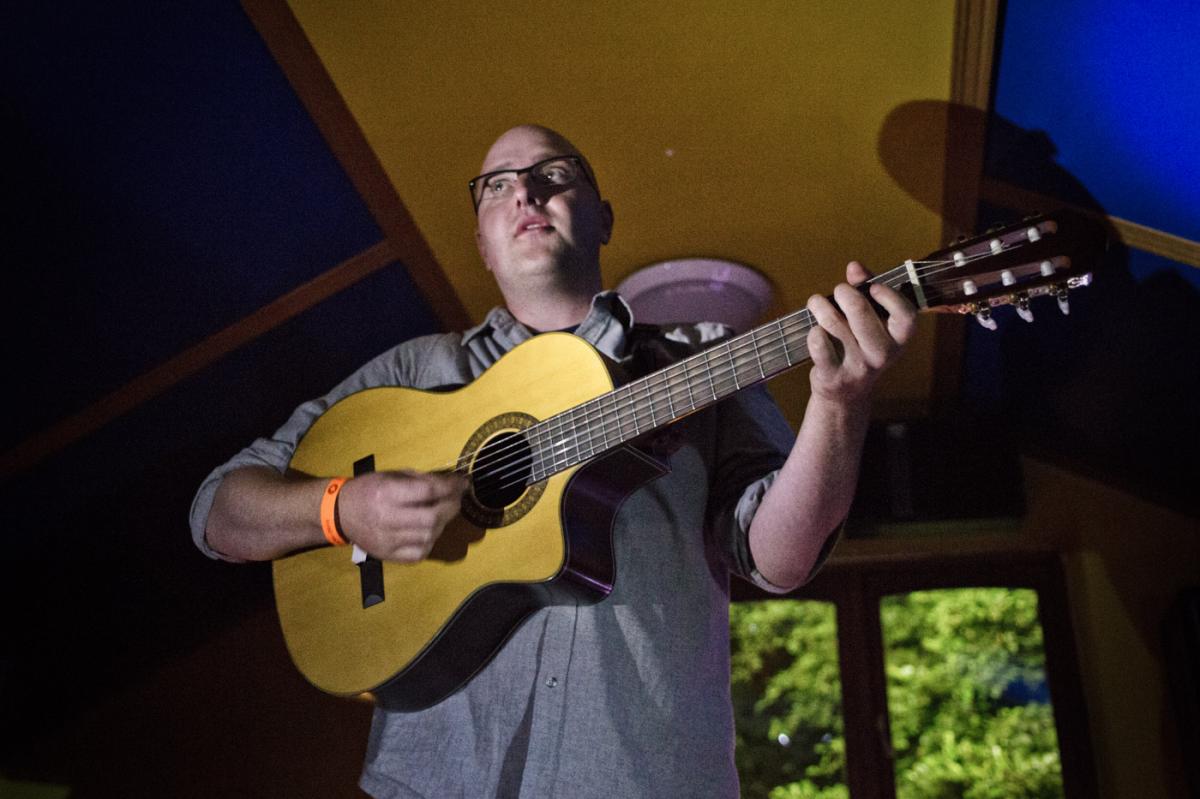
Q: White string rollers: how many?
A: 6